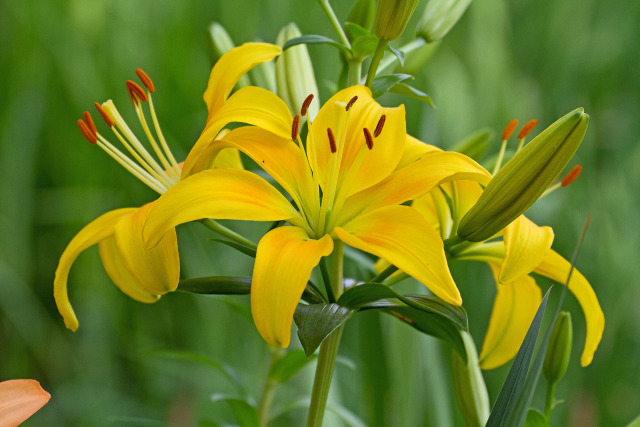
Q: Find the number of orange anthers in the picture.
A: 15